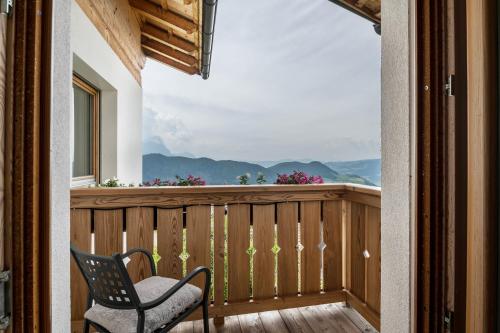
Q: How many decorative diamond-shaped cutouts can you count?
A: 8